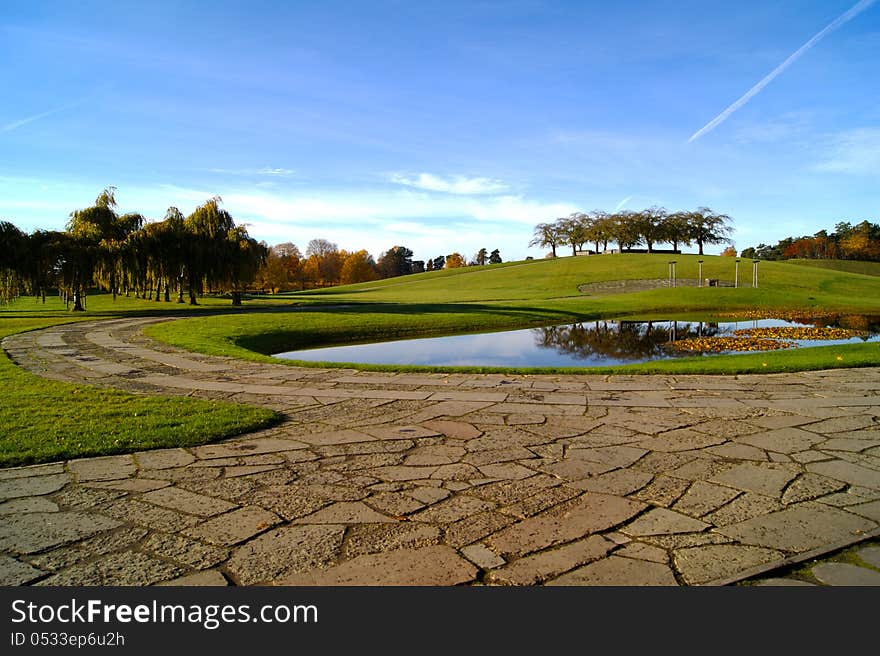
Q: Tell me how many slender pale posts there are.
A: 6